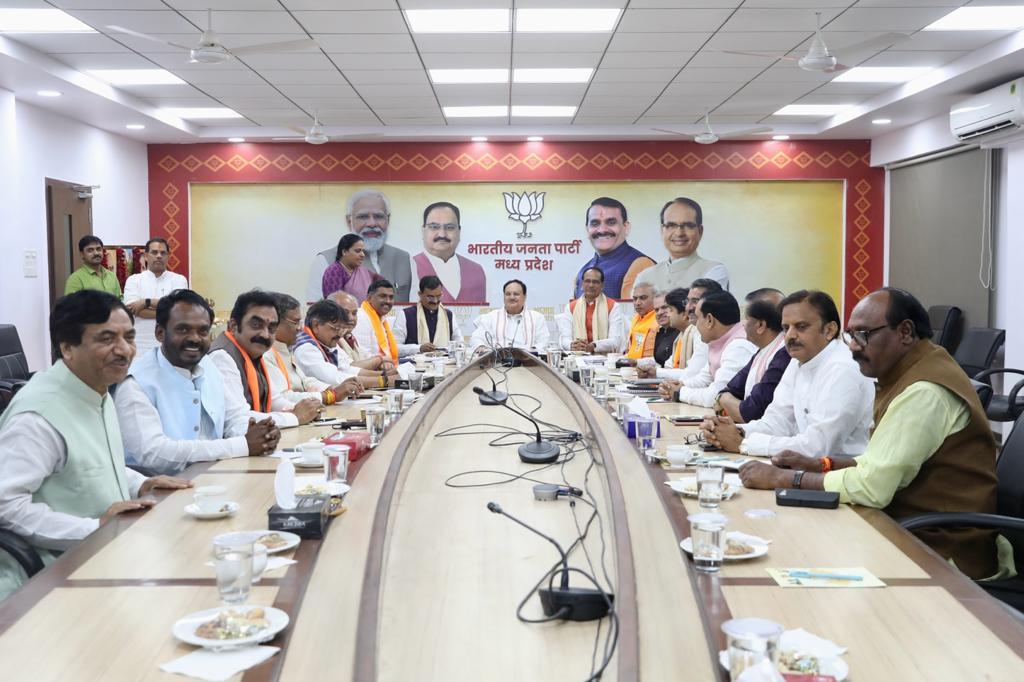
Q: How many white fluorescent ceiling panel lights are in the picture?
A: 12